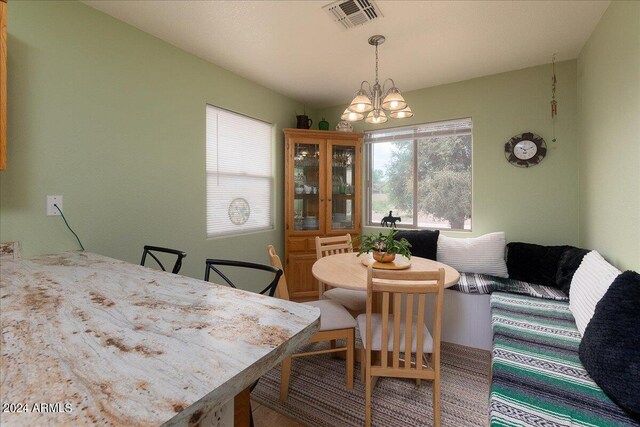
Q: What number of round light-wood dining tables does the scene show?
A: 1